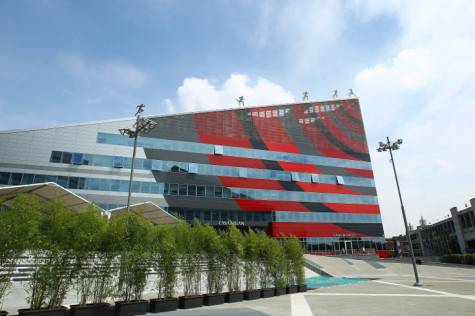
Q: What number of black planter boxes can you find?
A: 13